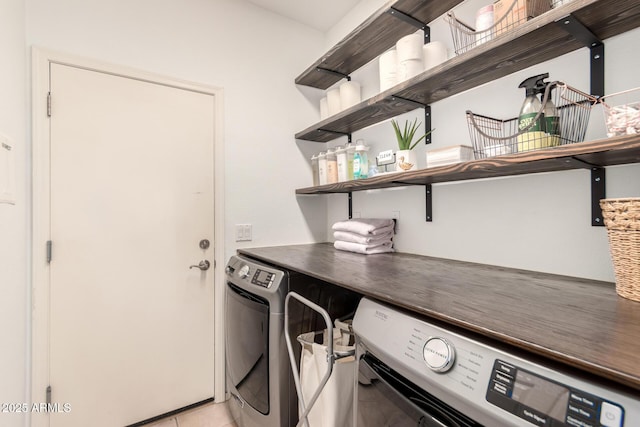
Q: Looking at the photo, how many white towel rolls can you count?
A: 7